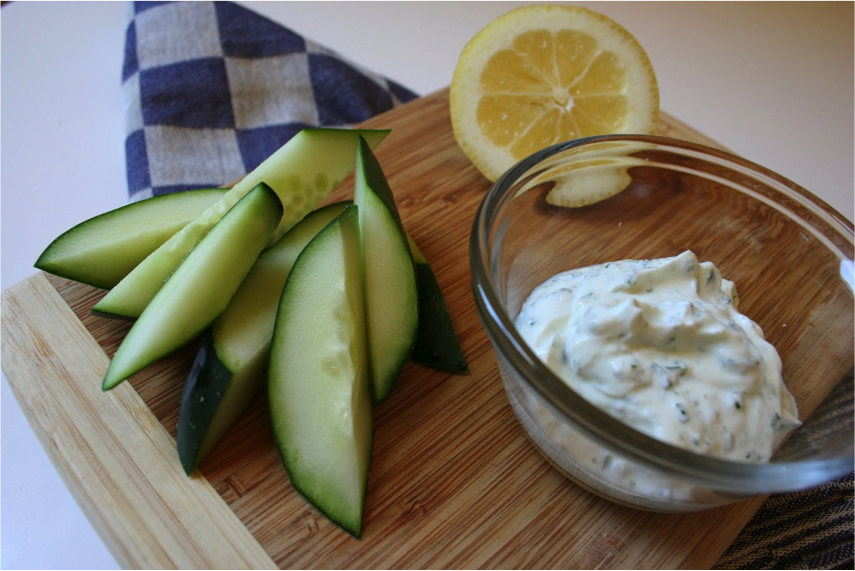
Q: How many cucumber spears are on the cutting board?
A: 7